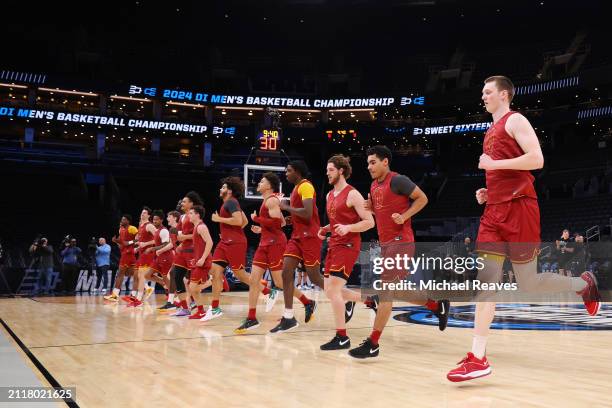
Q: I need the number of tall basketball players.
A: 13